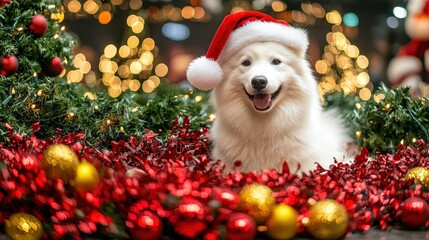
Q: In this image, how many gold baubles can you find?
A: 7